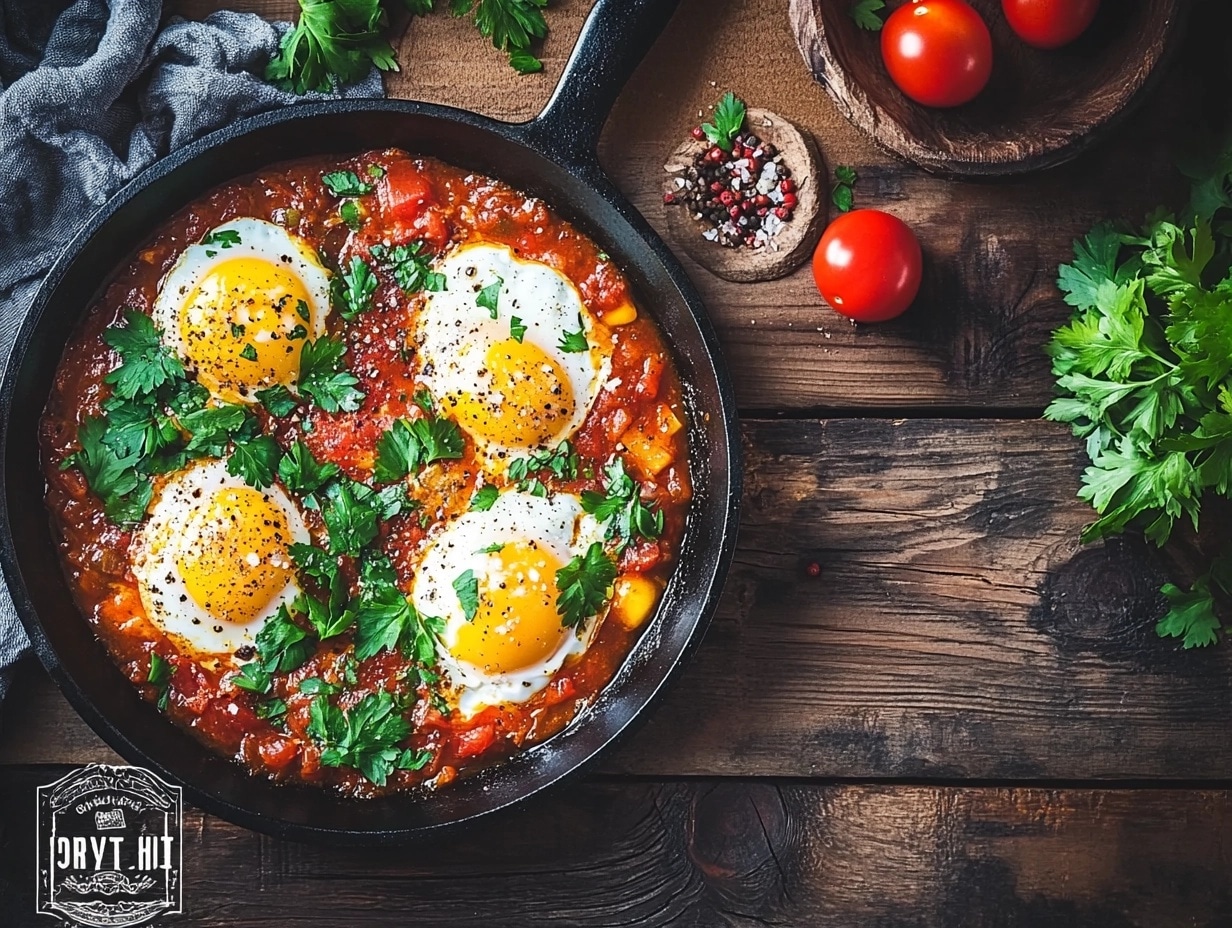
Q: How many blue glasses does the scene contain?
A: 0